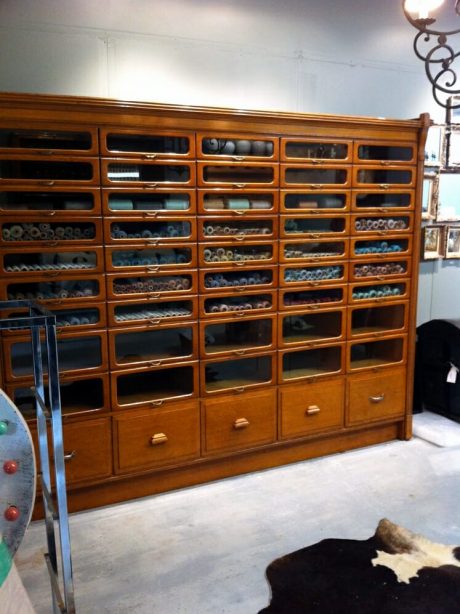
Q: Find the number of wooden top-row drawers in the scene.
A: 5